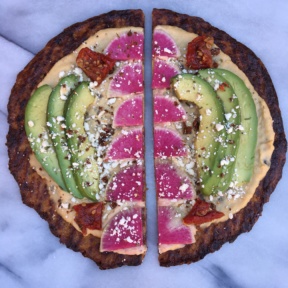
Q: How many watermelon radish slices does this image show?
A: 12